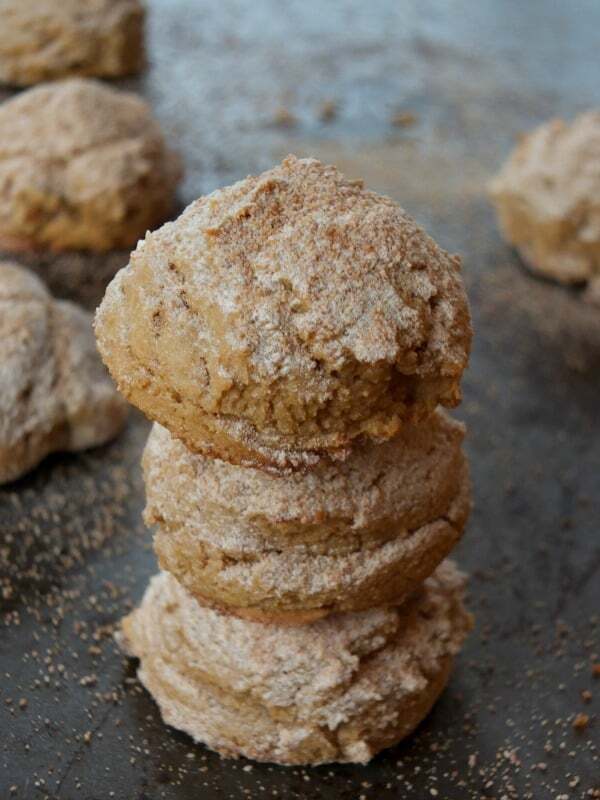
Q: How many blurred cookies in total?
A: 4